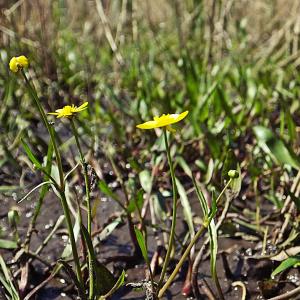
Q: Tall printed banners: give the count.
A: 0